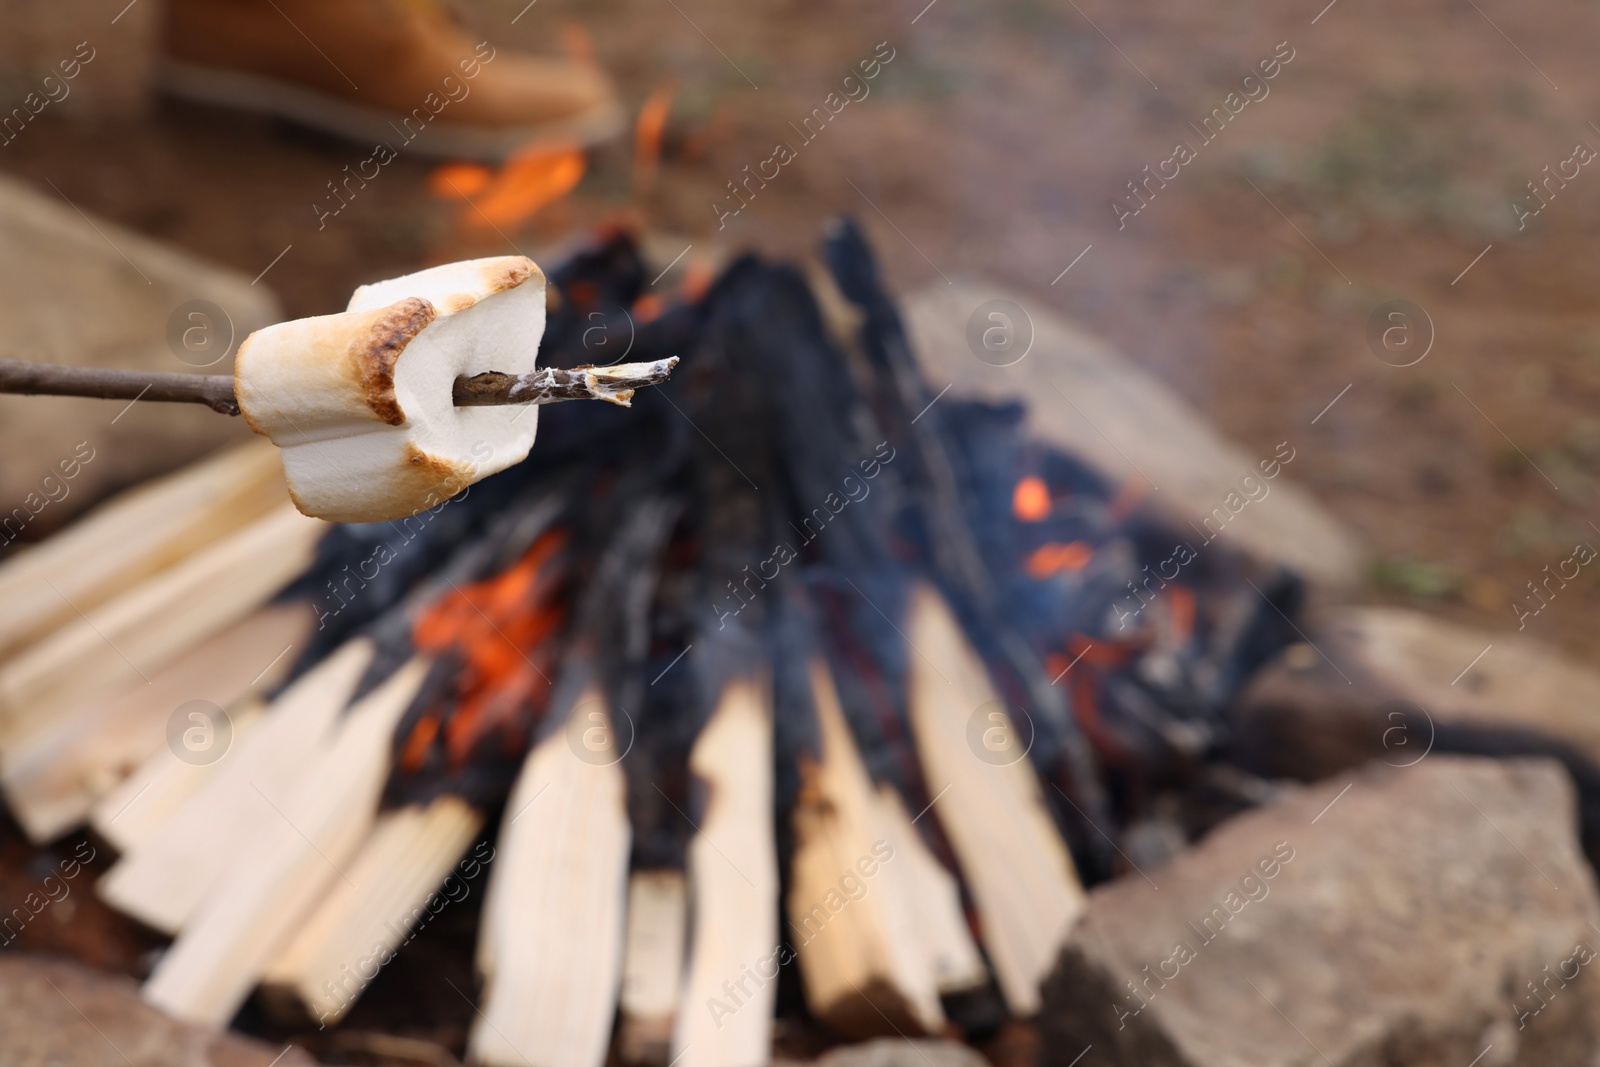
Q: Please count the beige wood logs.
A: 13